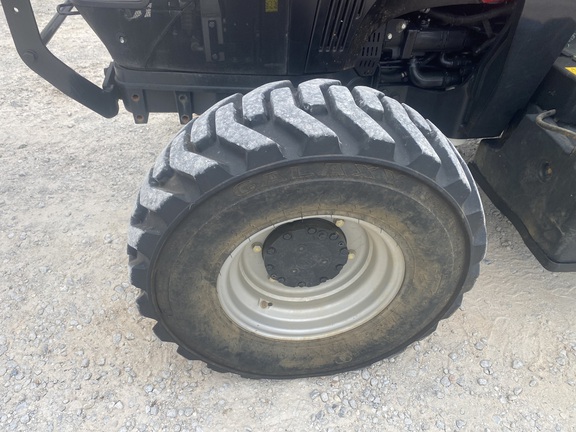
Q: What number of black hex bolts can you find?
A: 10